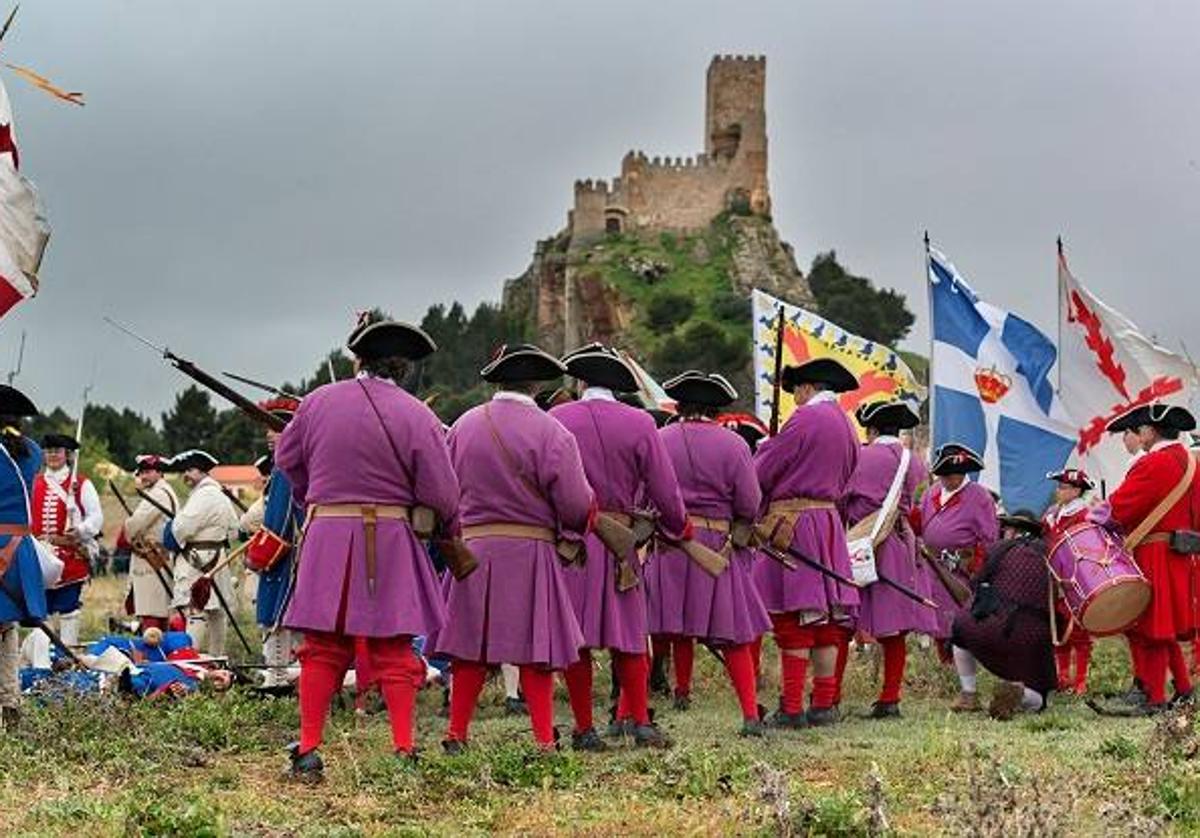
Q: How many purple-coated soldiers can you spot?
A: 7